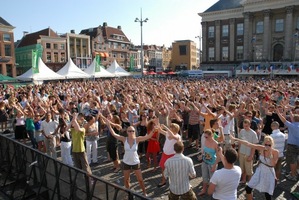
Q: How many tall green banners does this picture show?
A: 3